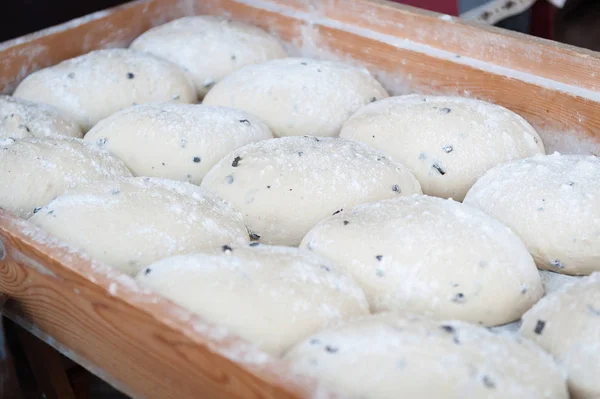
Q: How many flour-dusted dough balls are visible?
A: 14